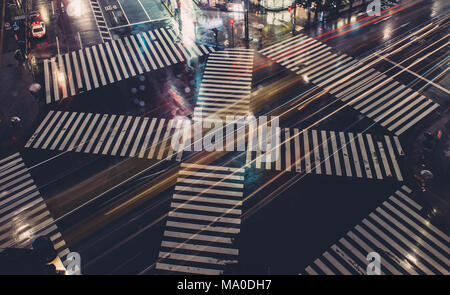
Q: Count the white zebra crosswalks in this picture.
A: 8